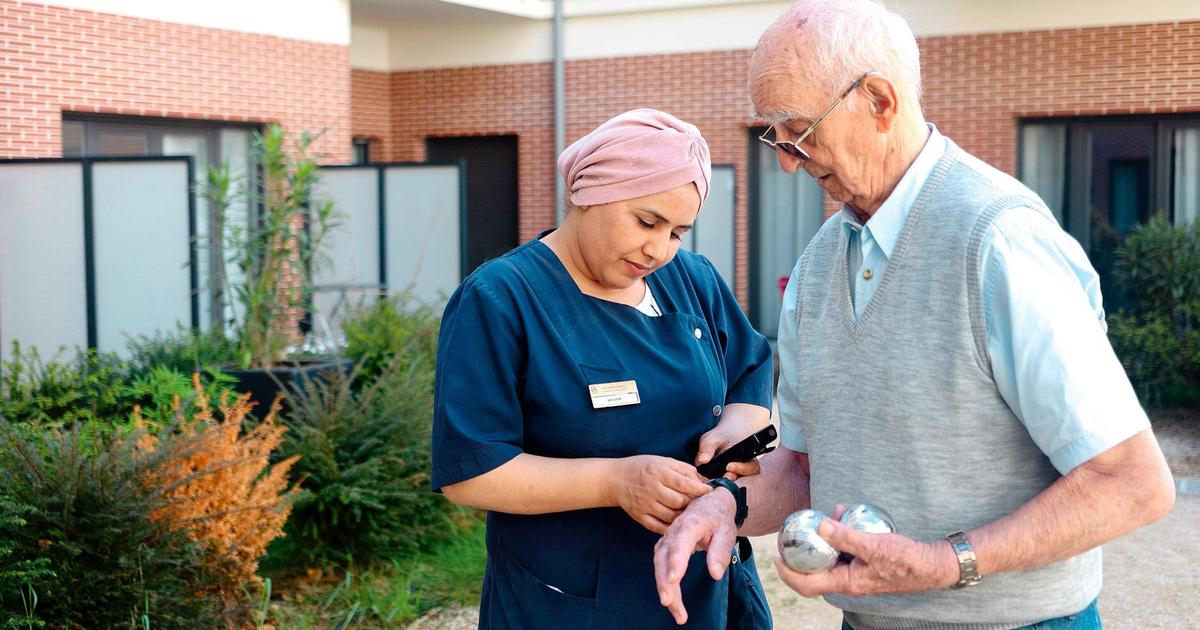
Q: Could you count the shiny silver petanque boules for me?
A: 2